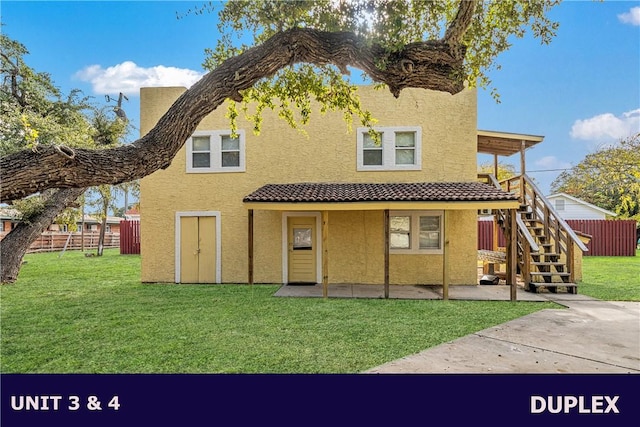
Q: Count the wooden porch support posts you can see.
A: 5